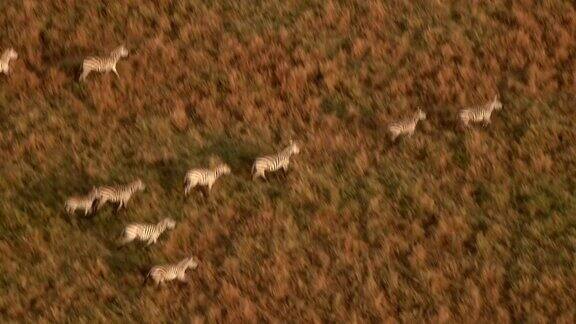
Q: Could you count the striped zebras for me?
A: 10